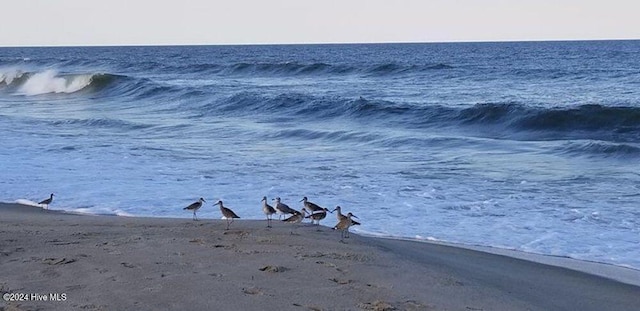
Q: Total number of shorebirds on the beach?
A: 10